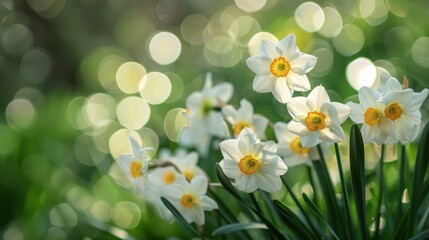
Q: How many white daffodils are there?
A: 12